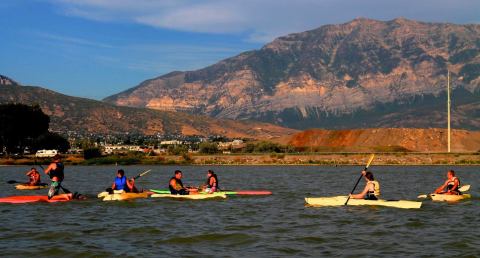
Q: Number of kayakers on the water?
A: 7